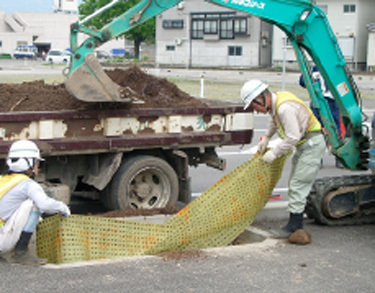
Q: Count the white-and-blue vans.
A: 1